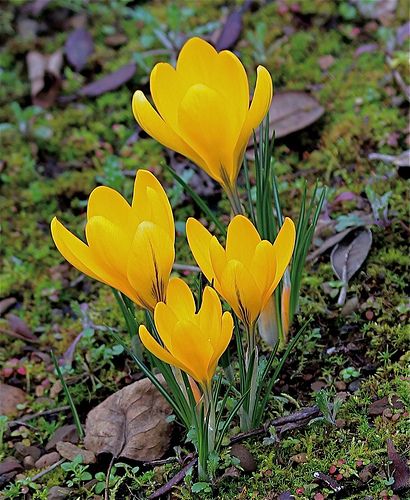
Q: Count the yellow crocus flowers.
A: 4